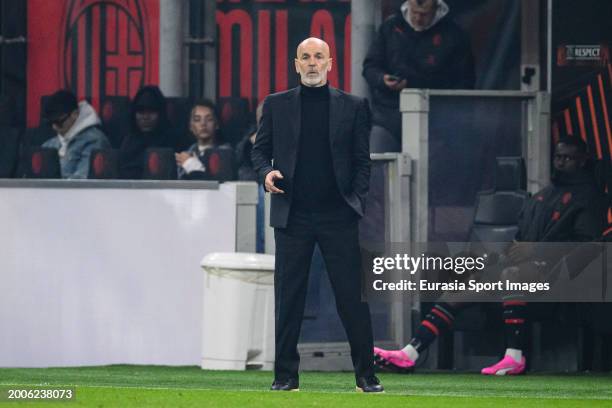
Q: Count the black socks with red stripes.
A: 2